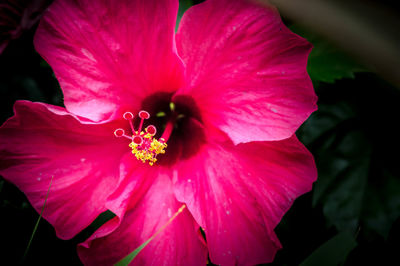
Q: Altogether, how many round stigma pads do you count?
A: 5